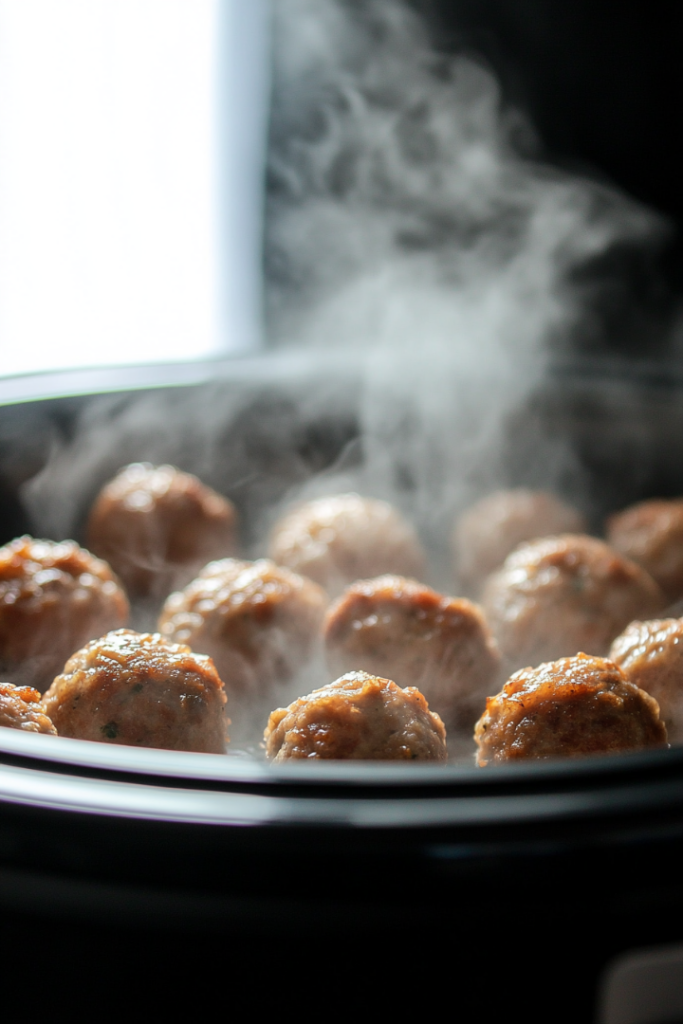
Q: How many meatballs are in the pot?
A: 13